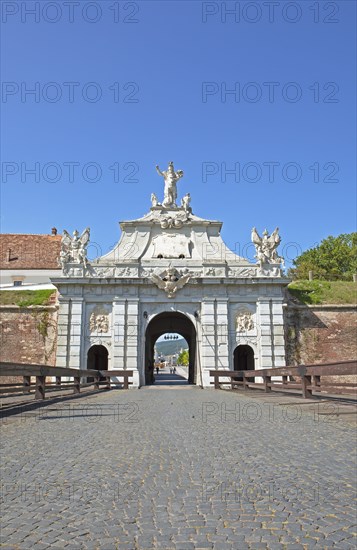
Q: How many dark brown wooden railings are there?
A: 2